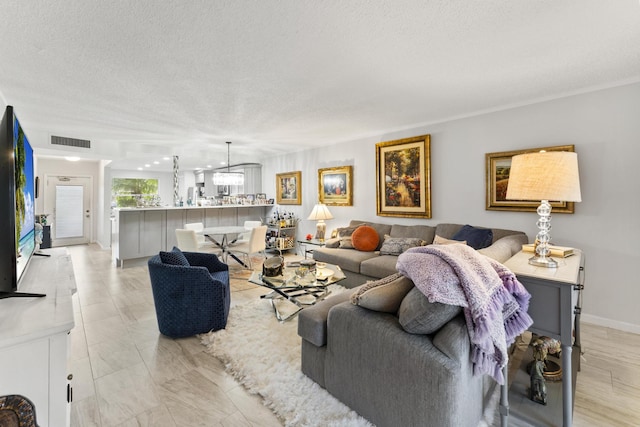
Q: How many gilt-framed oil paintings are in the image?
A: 4